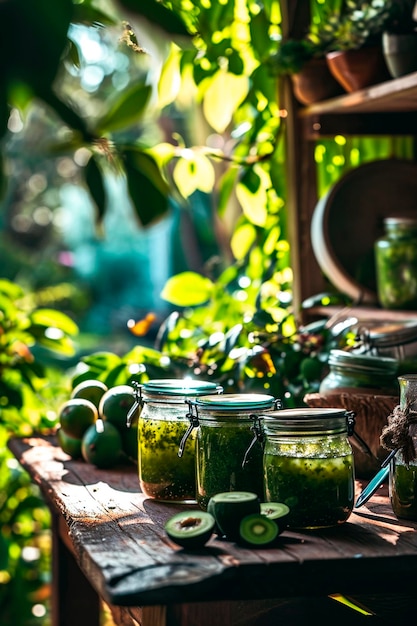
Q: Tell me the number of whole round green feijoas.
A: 6